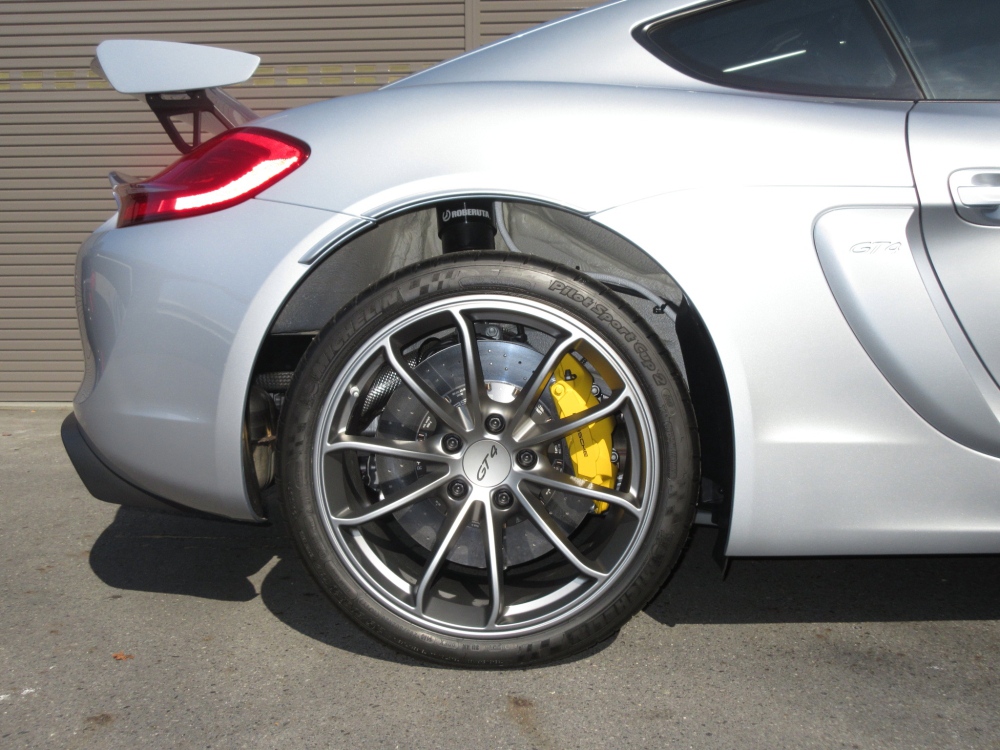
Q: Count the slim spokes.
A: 10